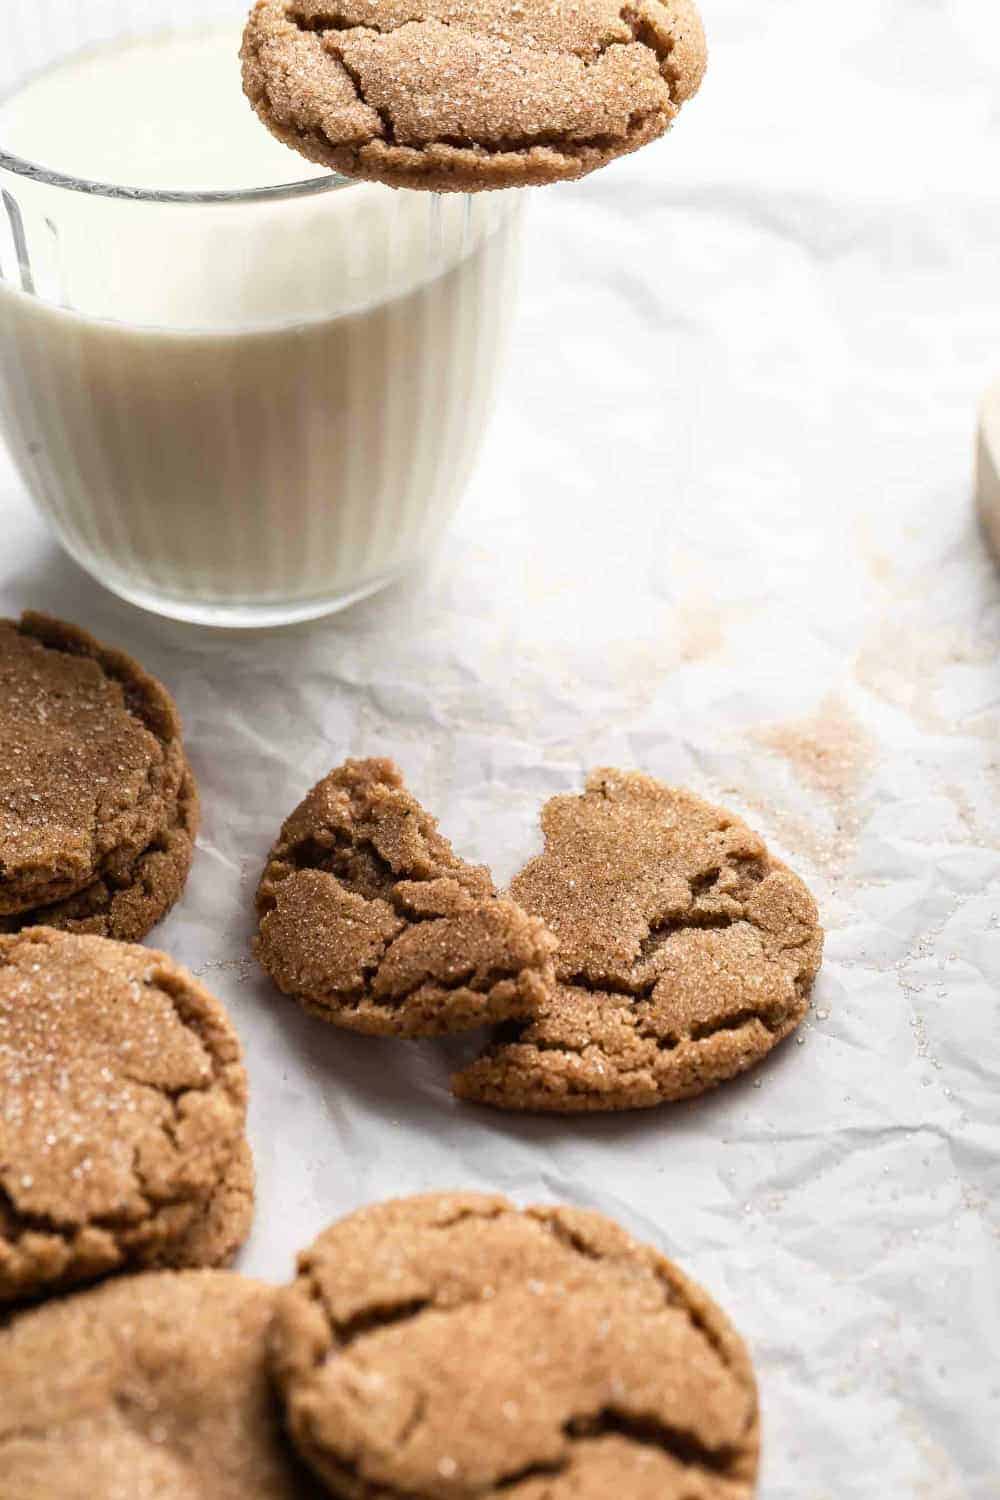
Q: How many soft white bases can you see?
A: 1